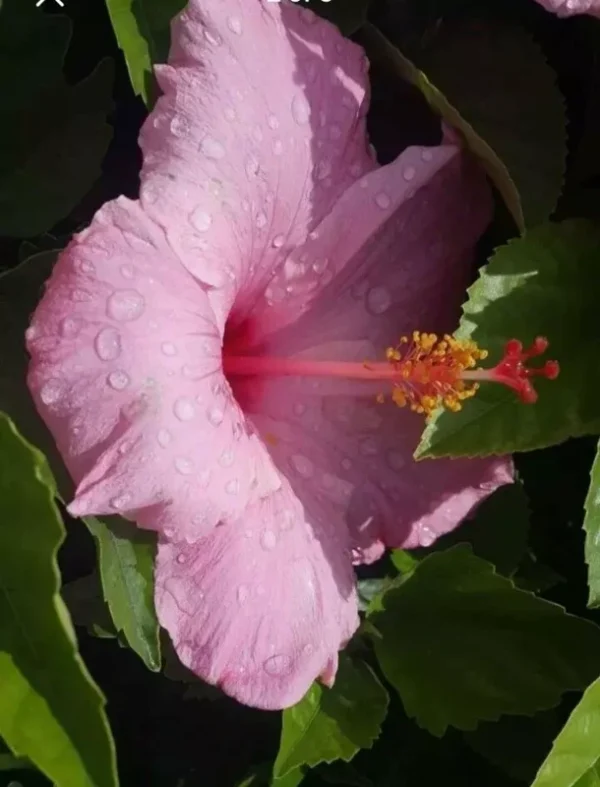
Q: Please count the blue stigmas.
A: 0